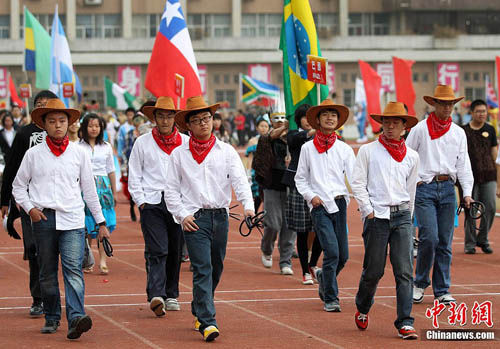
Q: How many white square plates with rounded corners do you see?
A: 0